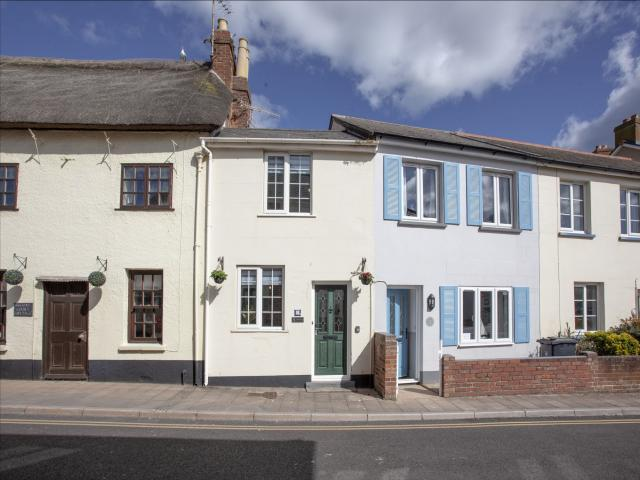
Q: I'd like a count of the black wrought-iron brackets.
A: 4